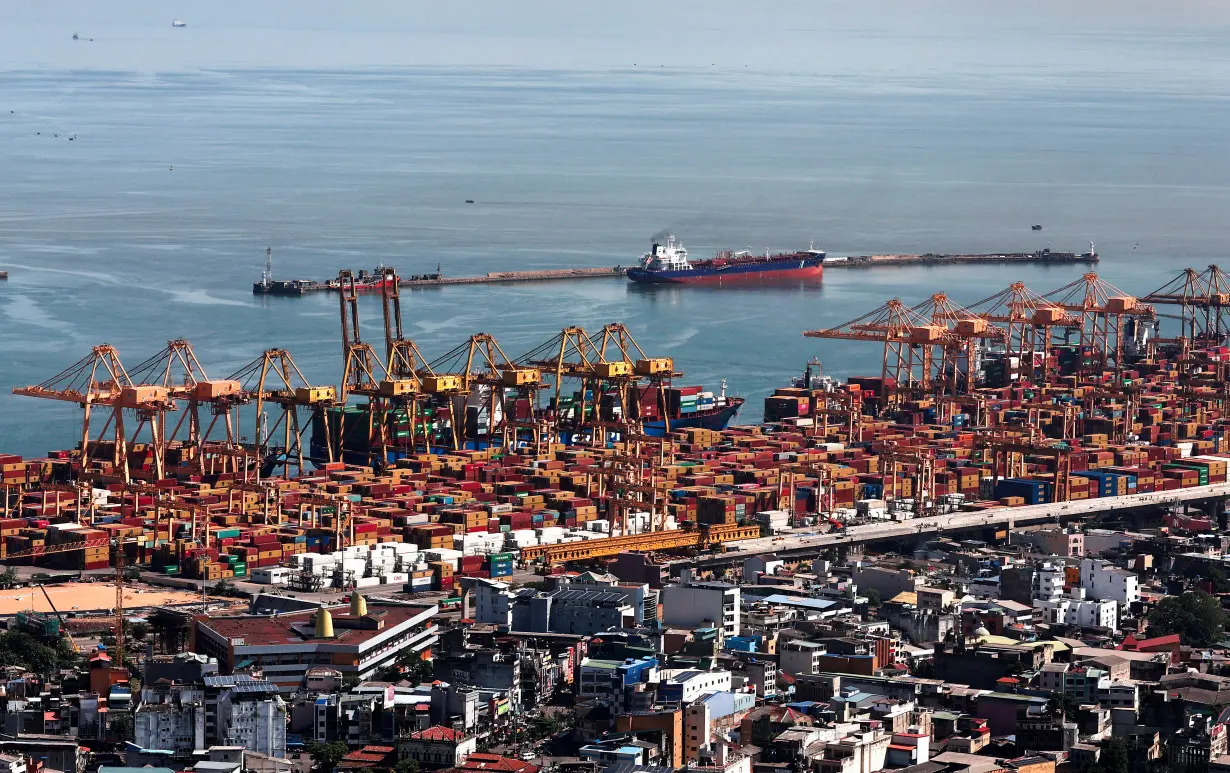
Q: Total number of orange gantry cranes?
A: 14